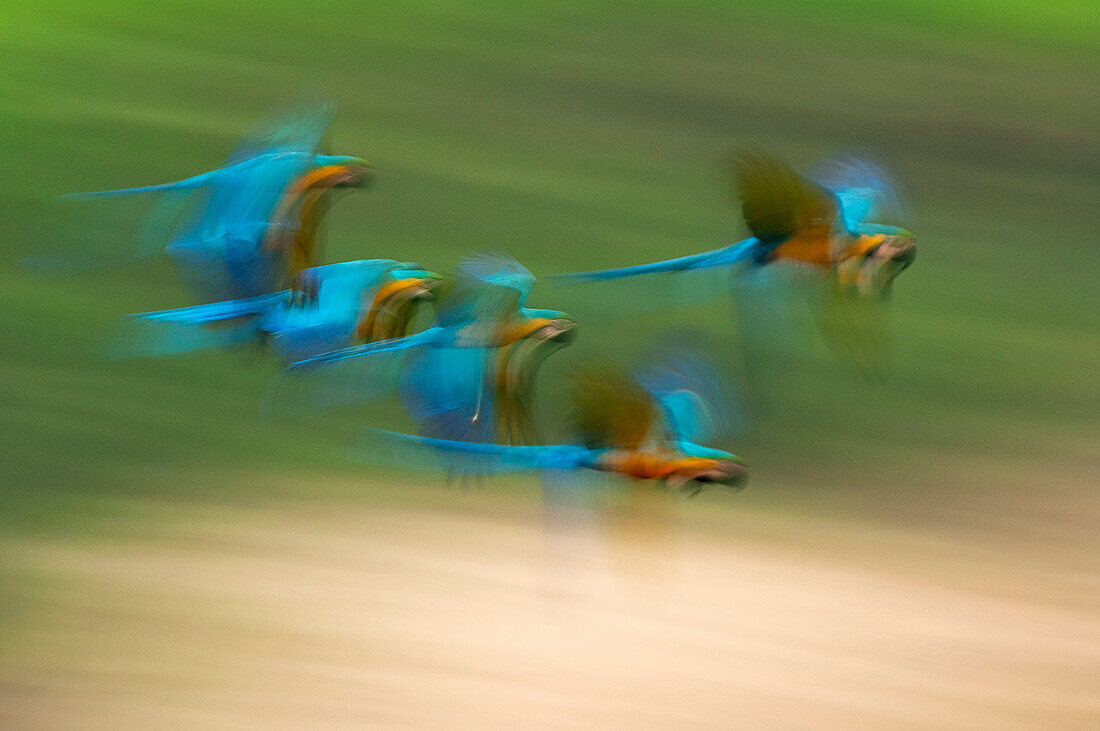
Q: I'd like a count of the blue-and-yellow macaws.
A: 5